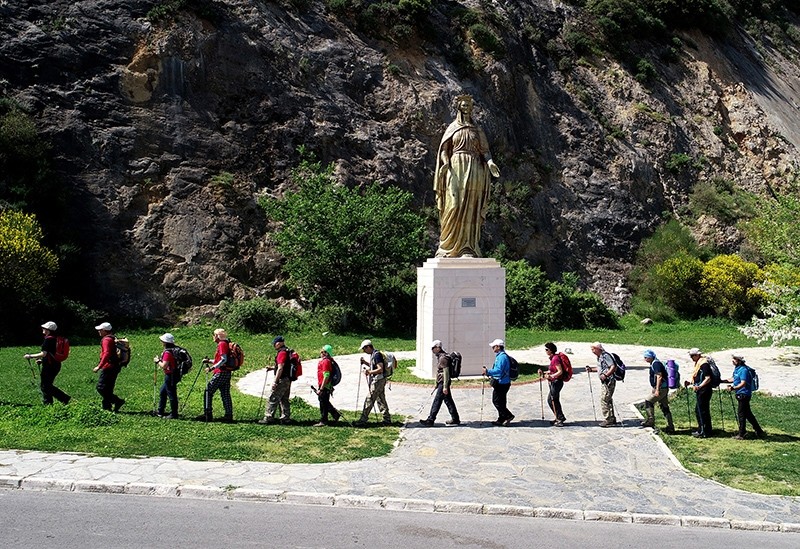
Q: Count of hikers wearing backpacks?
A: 14